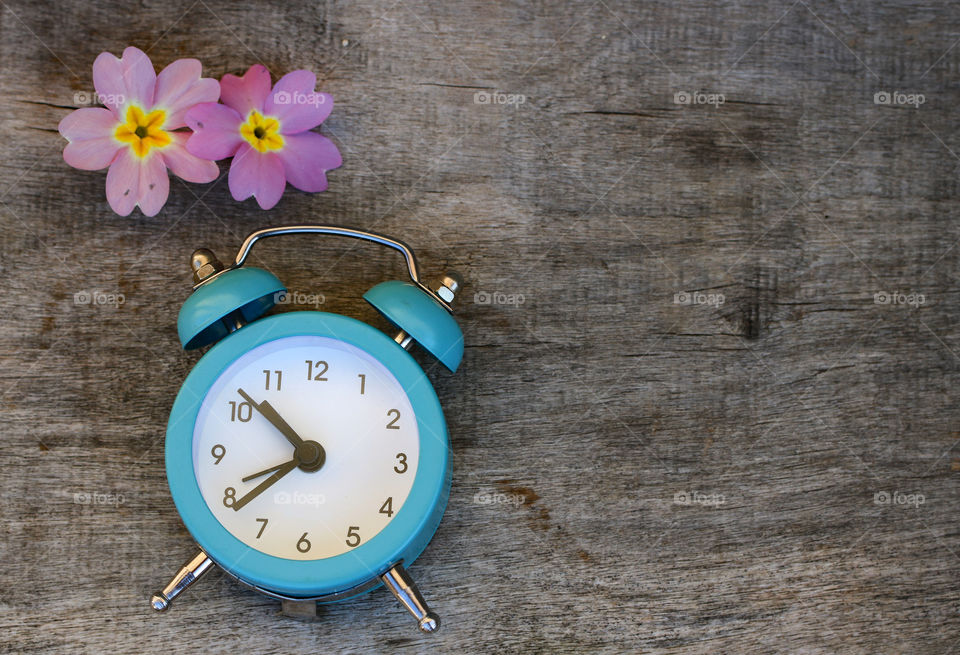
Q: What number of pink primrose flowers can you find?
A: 2